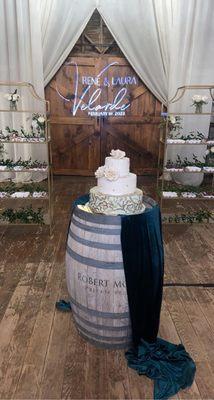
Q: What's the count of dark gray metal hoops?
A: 8